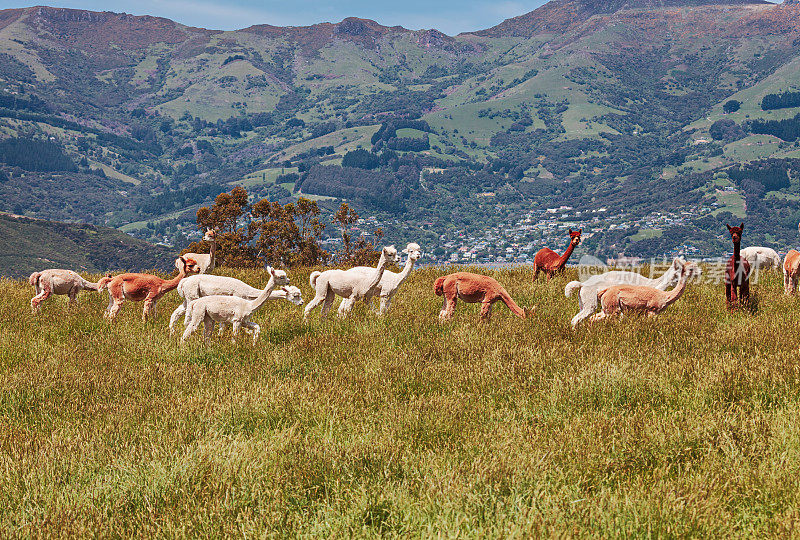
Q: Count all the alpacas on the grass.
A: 14